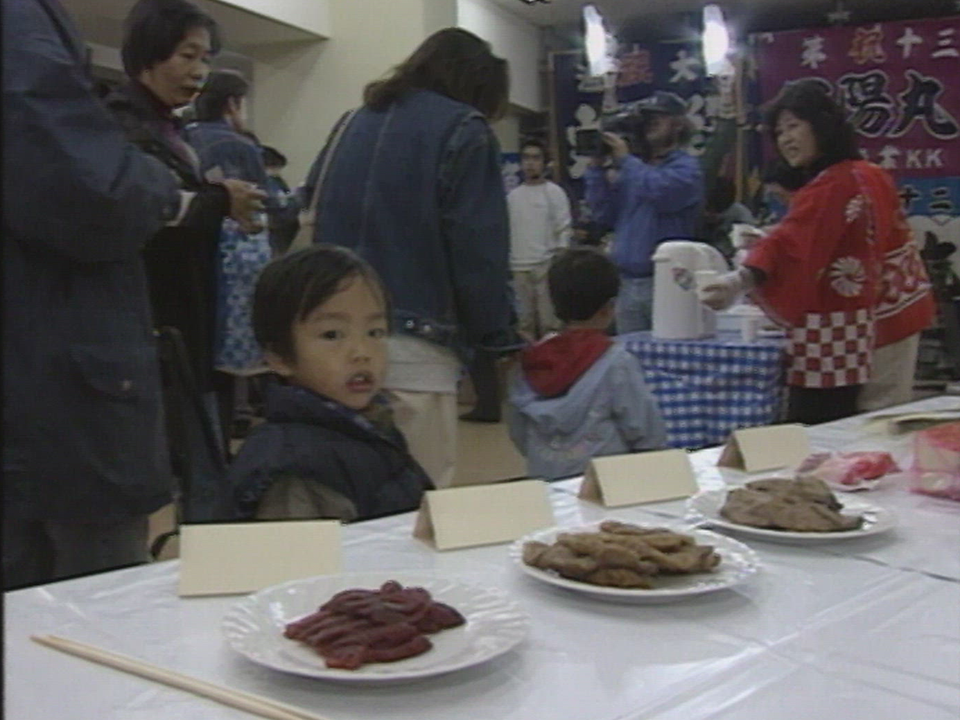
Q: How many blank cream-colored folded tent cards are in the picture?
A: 4